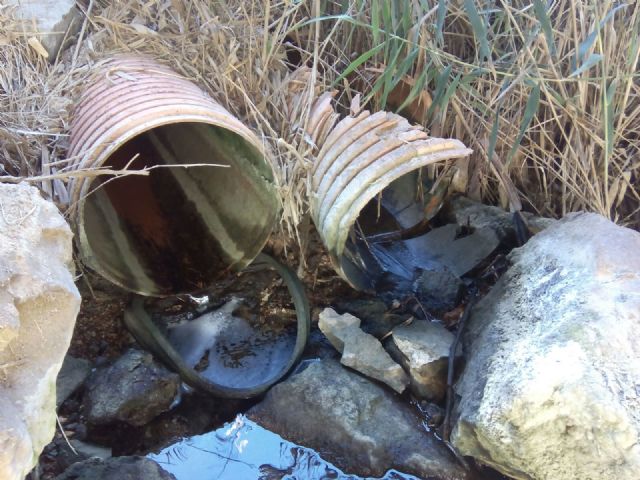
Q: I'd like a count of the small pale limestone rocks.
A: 2